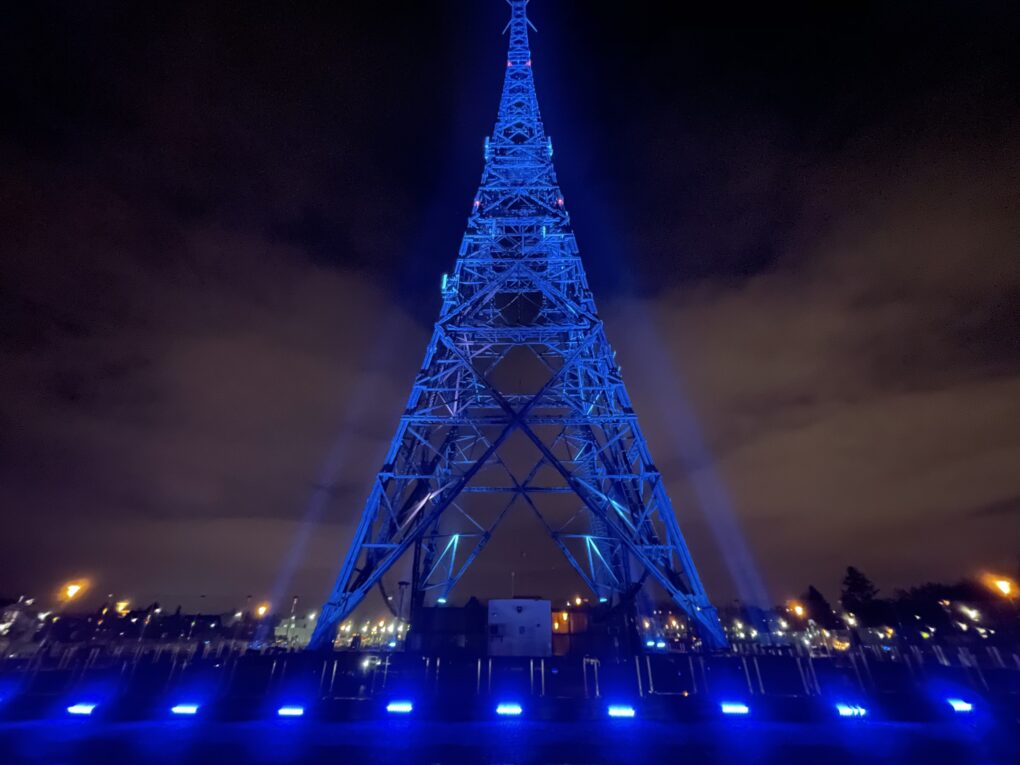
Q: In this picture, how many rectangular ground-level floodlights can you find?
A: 9